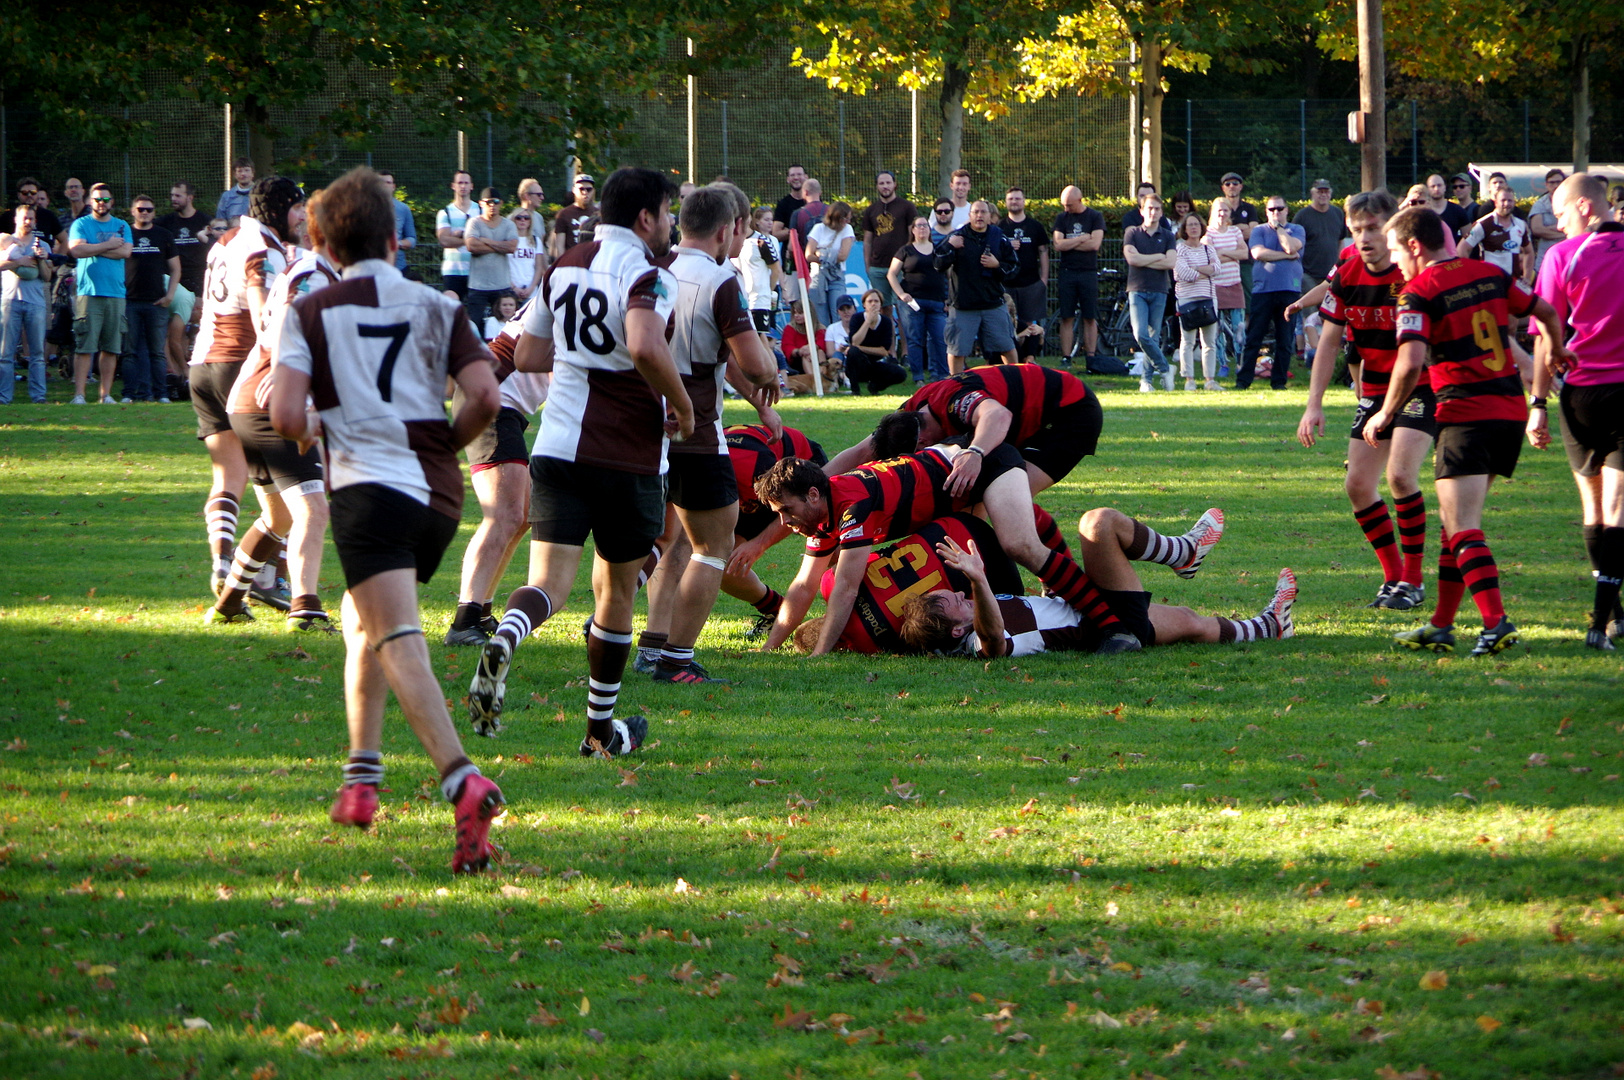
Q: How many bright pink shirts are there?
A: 1